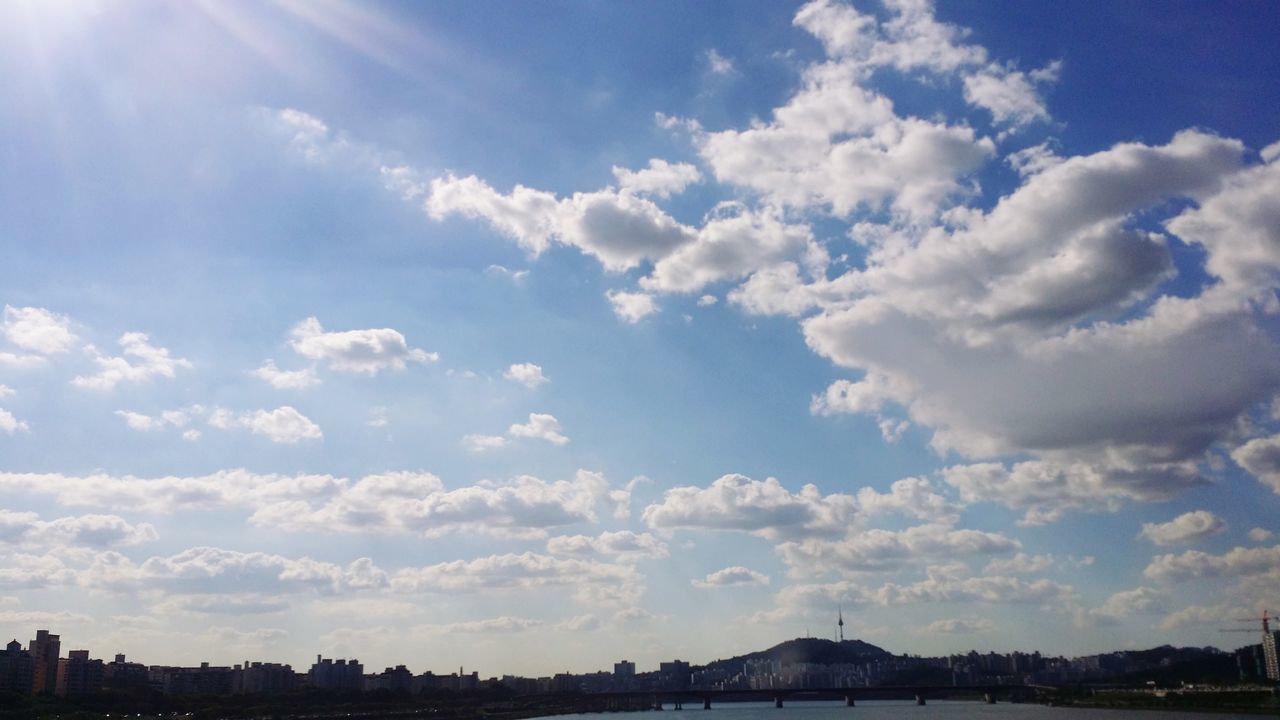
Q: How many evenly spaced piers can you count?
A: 5